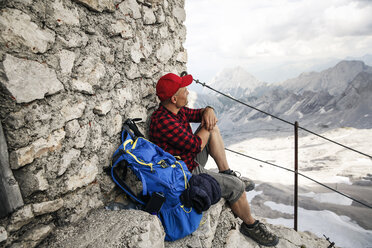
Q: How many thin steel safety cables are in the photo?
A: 2